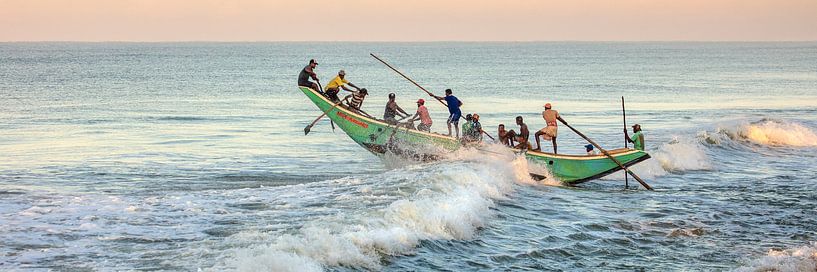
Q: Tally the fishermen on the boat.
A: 13